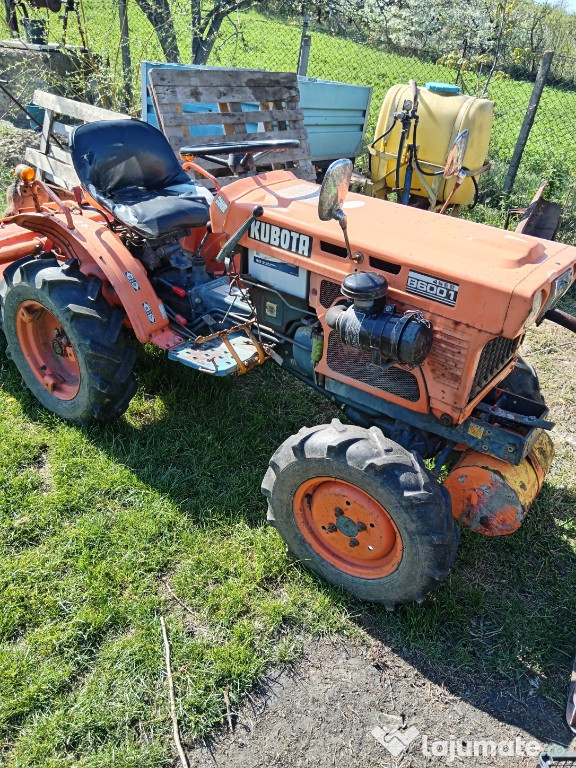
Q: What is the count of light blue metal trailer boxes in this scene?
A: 1